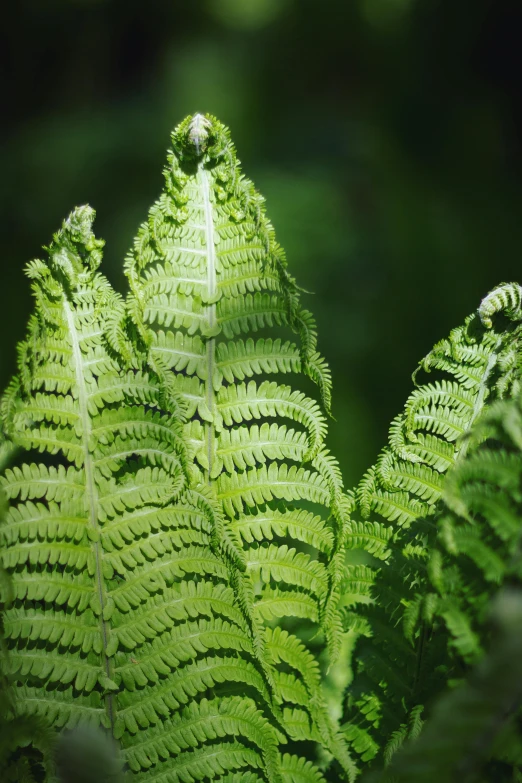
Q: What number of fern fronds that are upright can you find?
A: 3